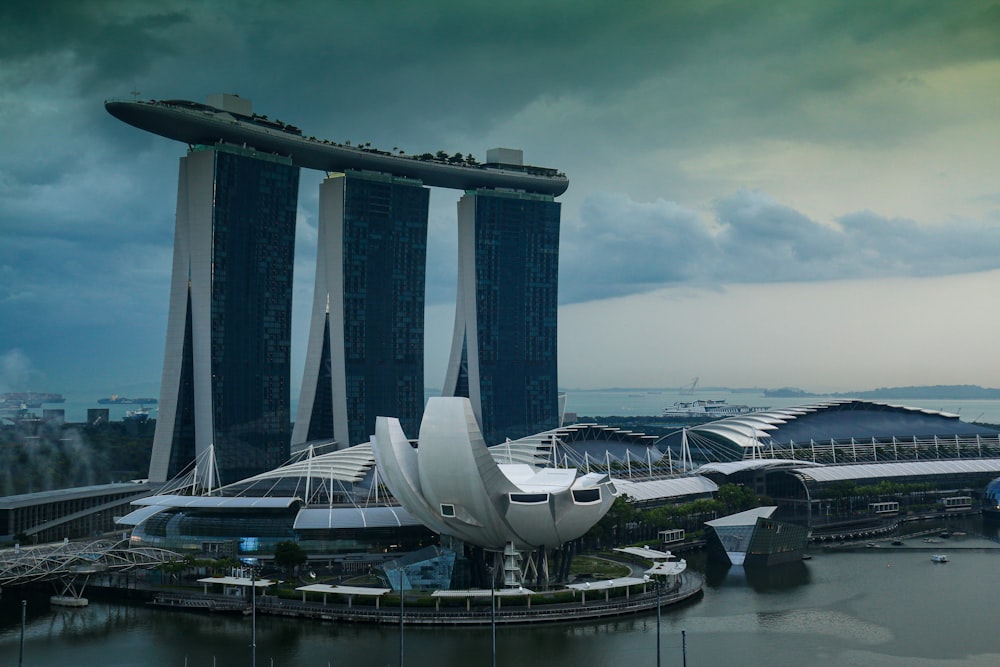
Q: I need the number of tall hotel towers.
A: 3